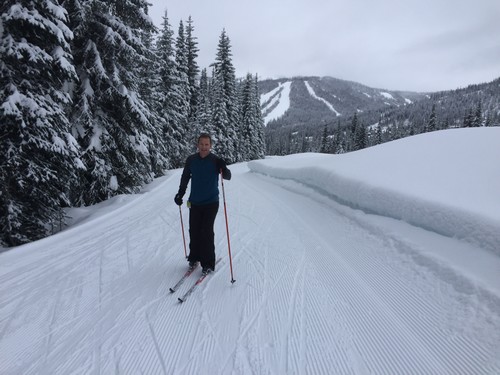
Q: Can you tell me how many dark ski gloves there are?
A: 2